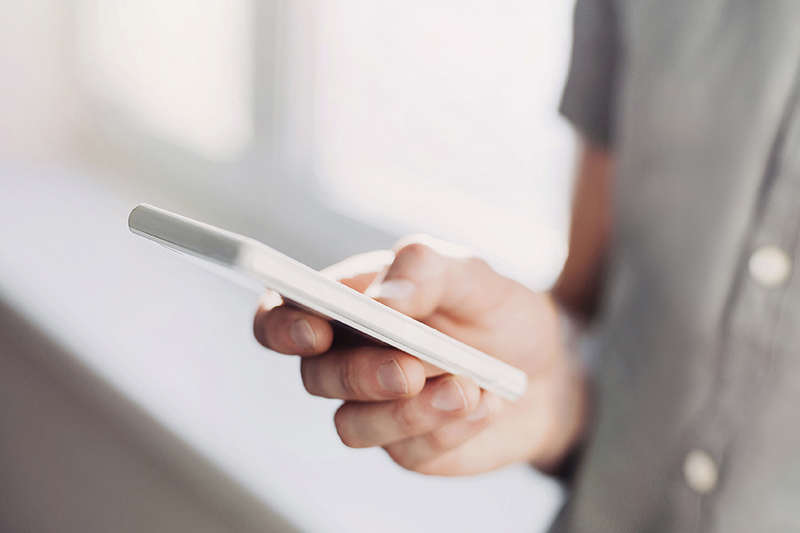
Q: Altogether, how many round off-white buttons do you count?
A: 2